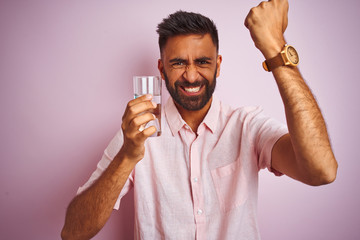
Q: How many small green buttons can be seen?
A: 0